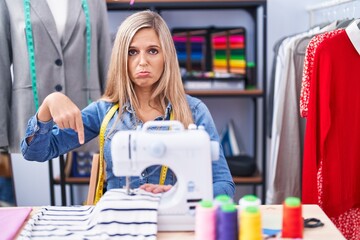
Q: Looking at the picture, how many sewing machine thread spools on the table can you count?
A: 6